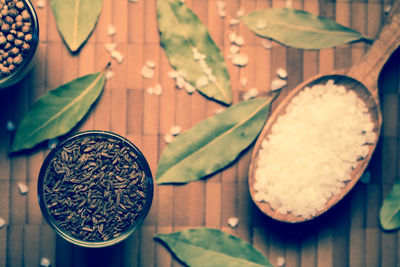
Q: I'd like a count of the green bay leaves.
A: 7